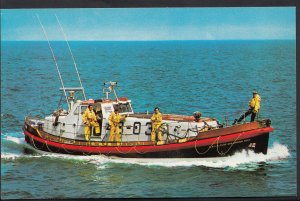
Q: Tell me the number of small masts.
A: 2